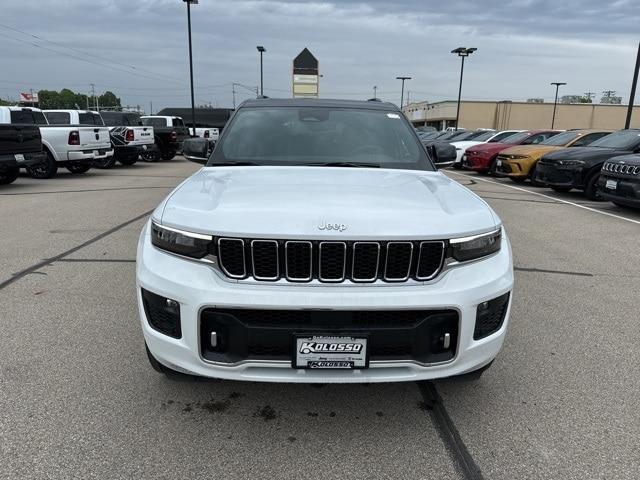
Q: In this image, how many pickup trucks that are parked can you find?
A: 5